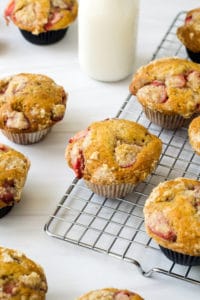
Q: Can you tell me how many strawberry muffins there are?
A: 10